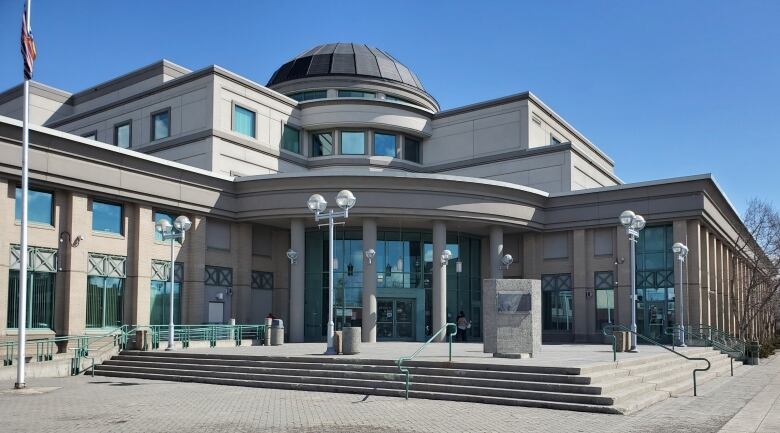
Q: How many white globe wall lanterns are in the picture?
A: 4